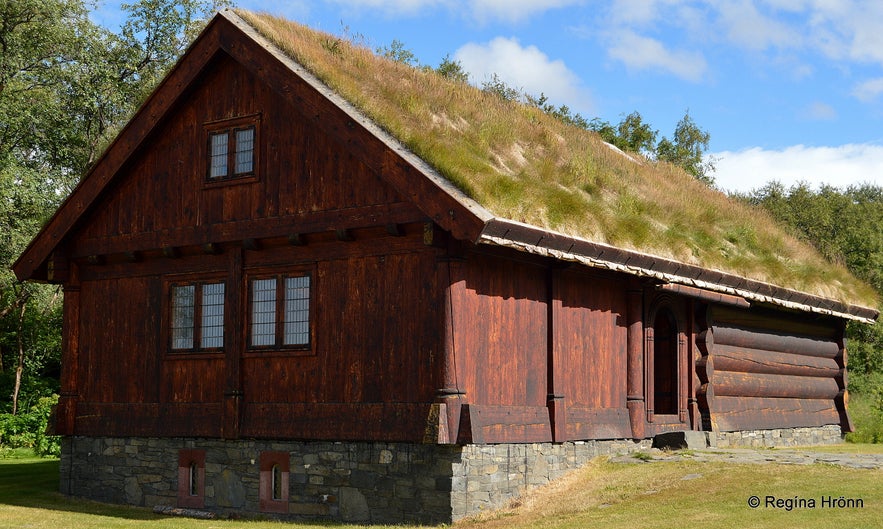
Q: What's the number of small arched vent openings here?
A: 2